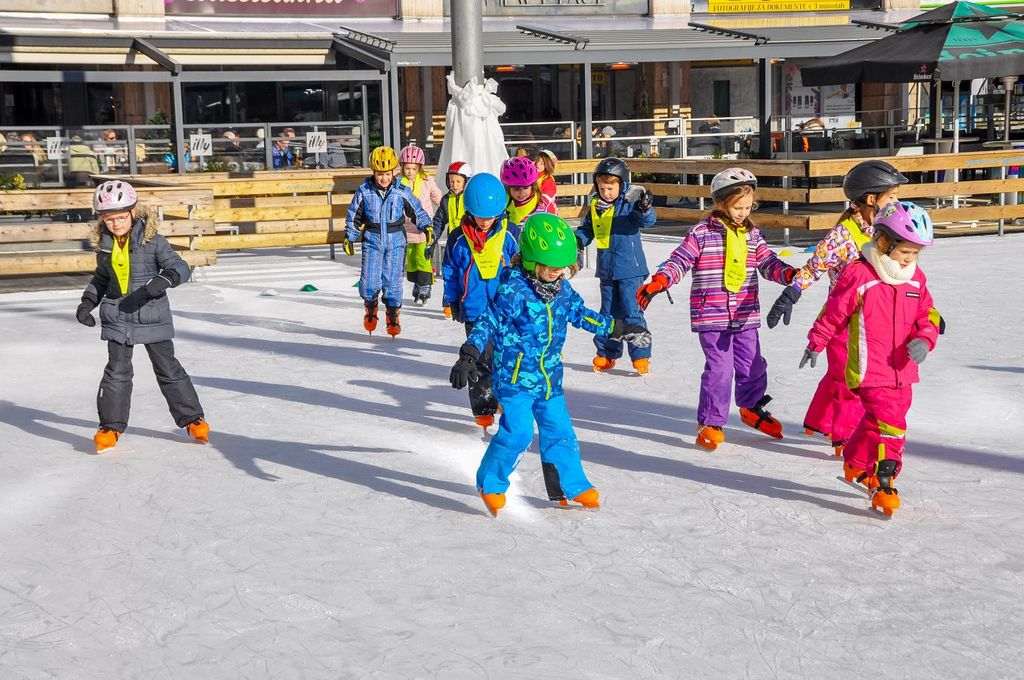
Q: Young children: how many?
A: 12